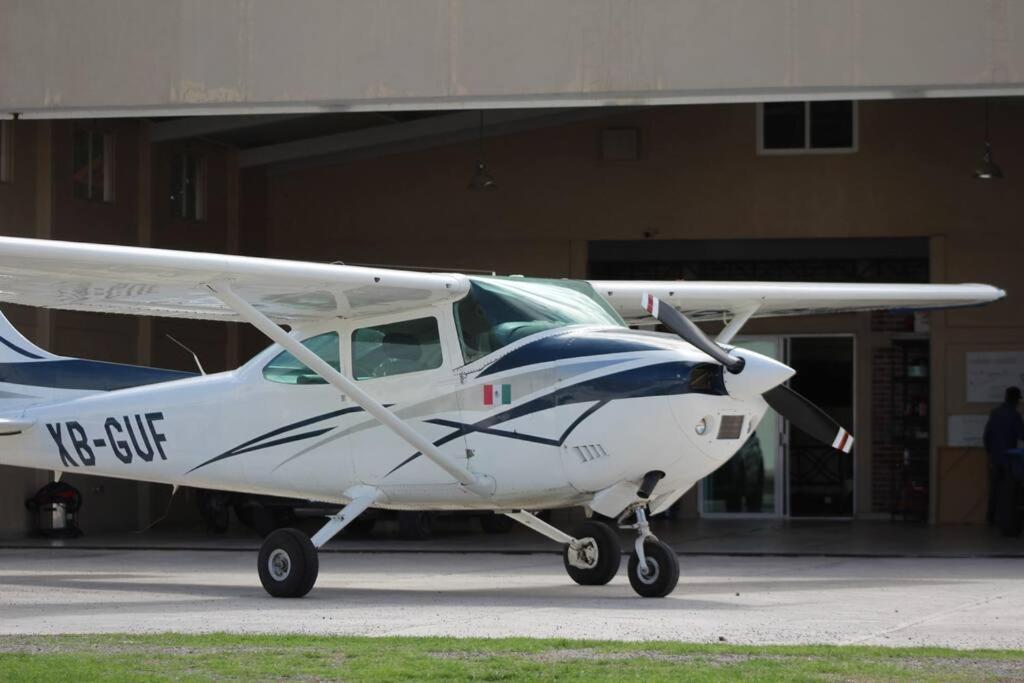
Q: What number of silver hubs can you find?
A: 3